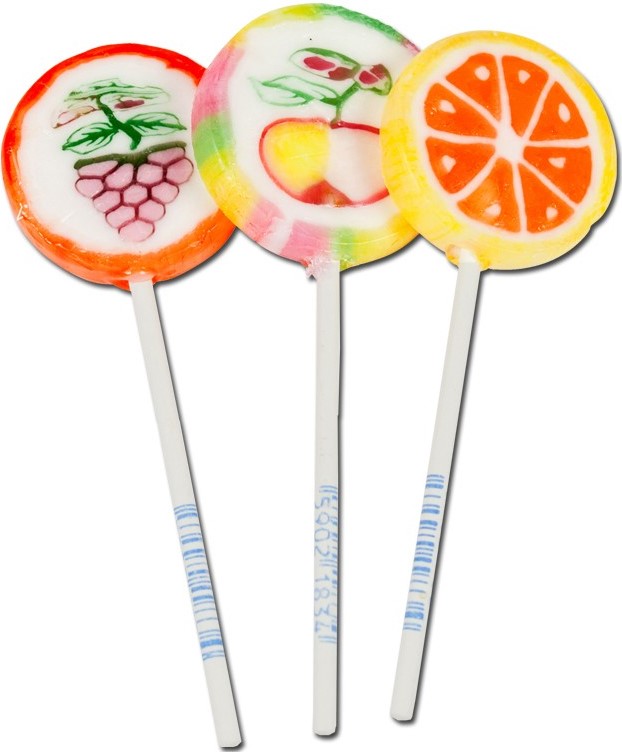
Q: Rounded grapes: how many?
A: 12